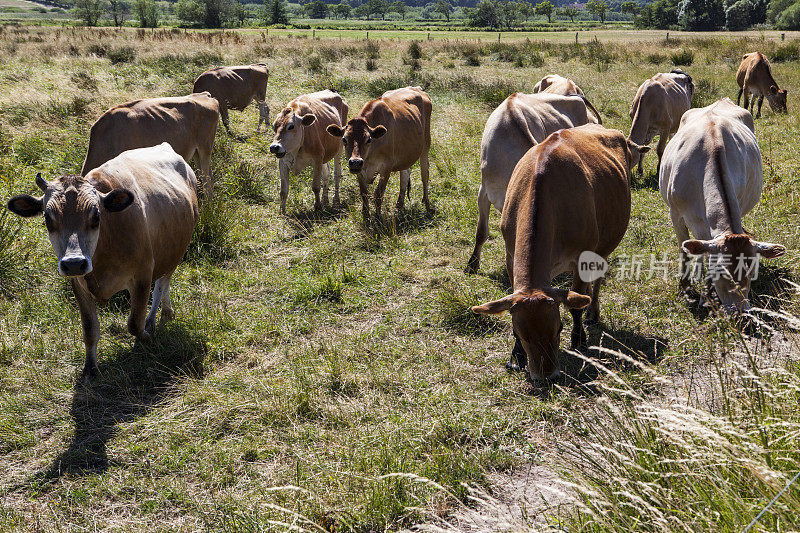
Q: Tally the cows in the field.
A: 11